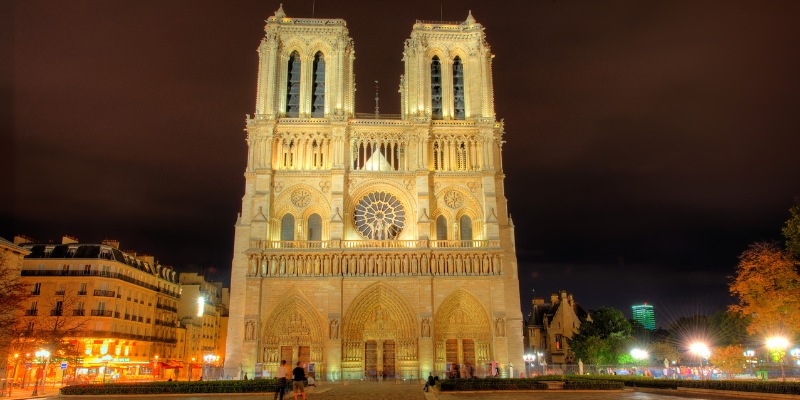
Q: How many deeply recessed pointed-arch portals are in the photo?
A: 3